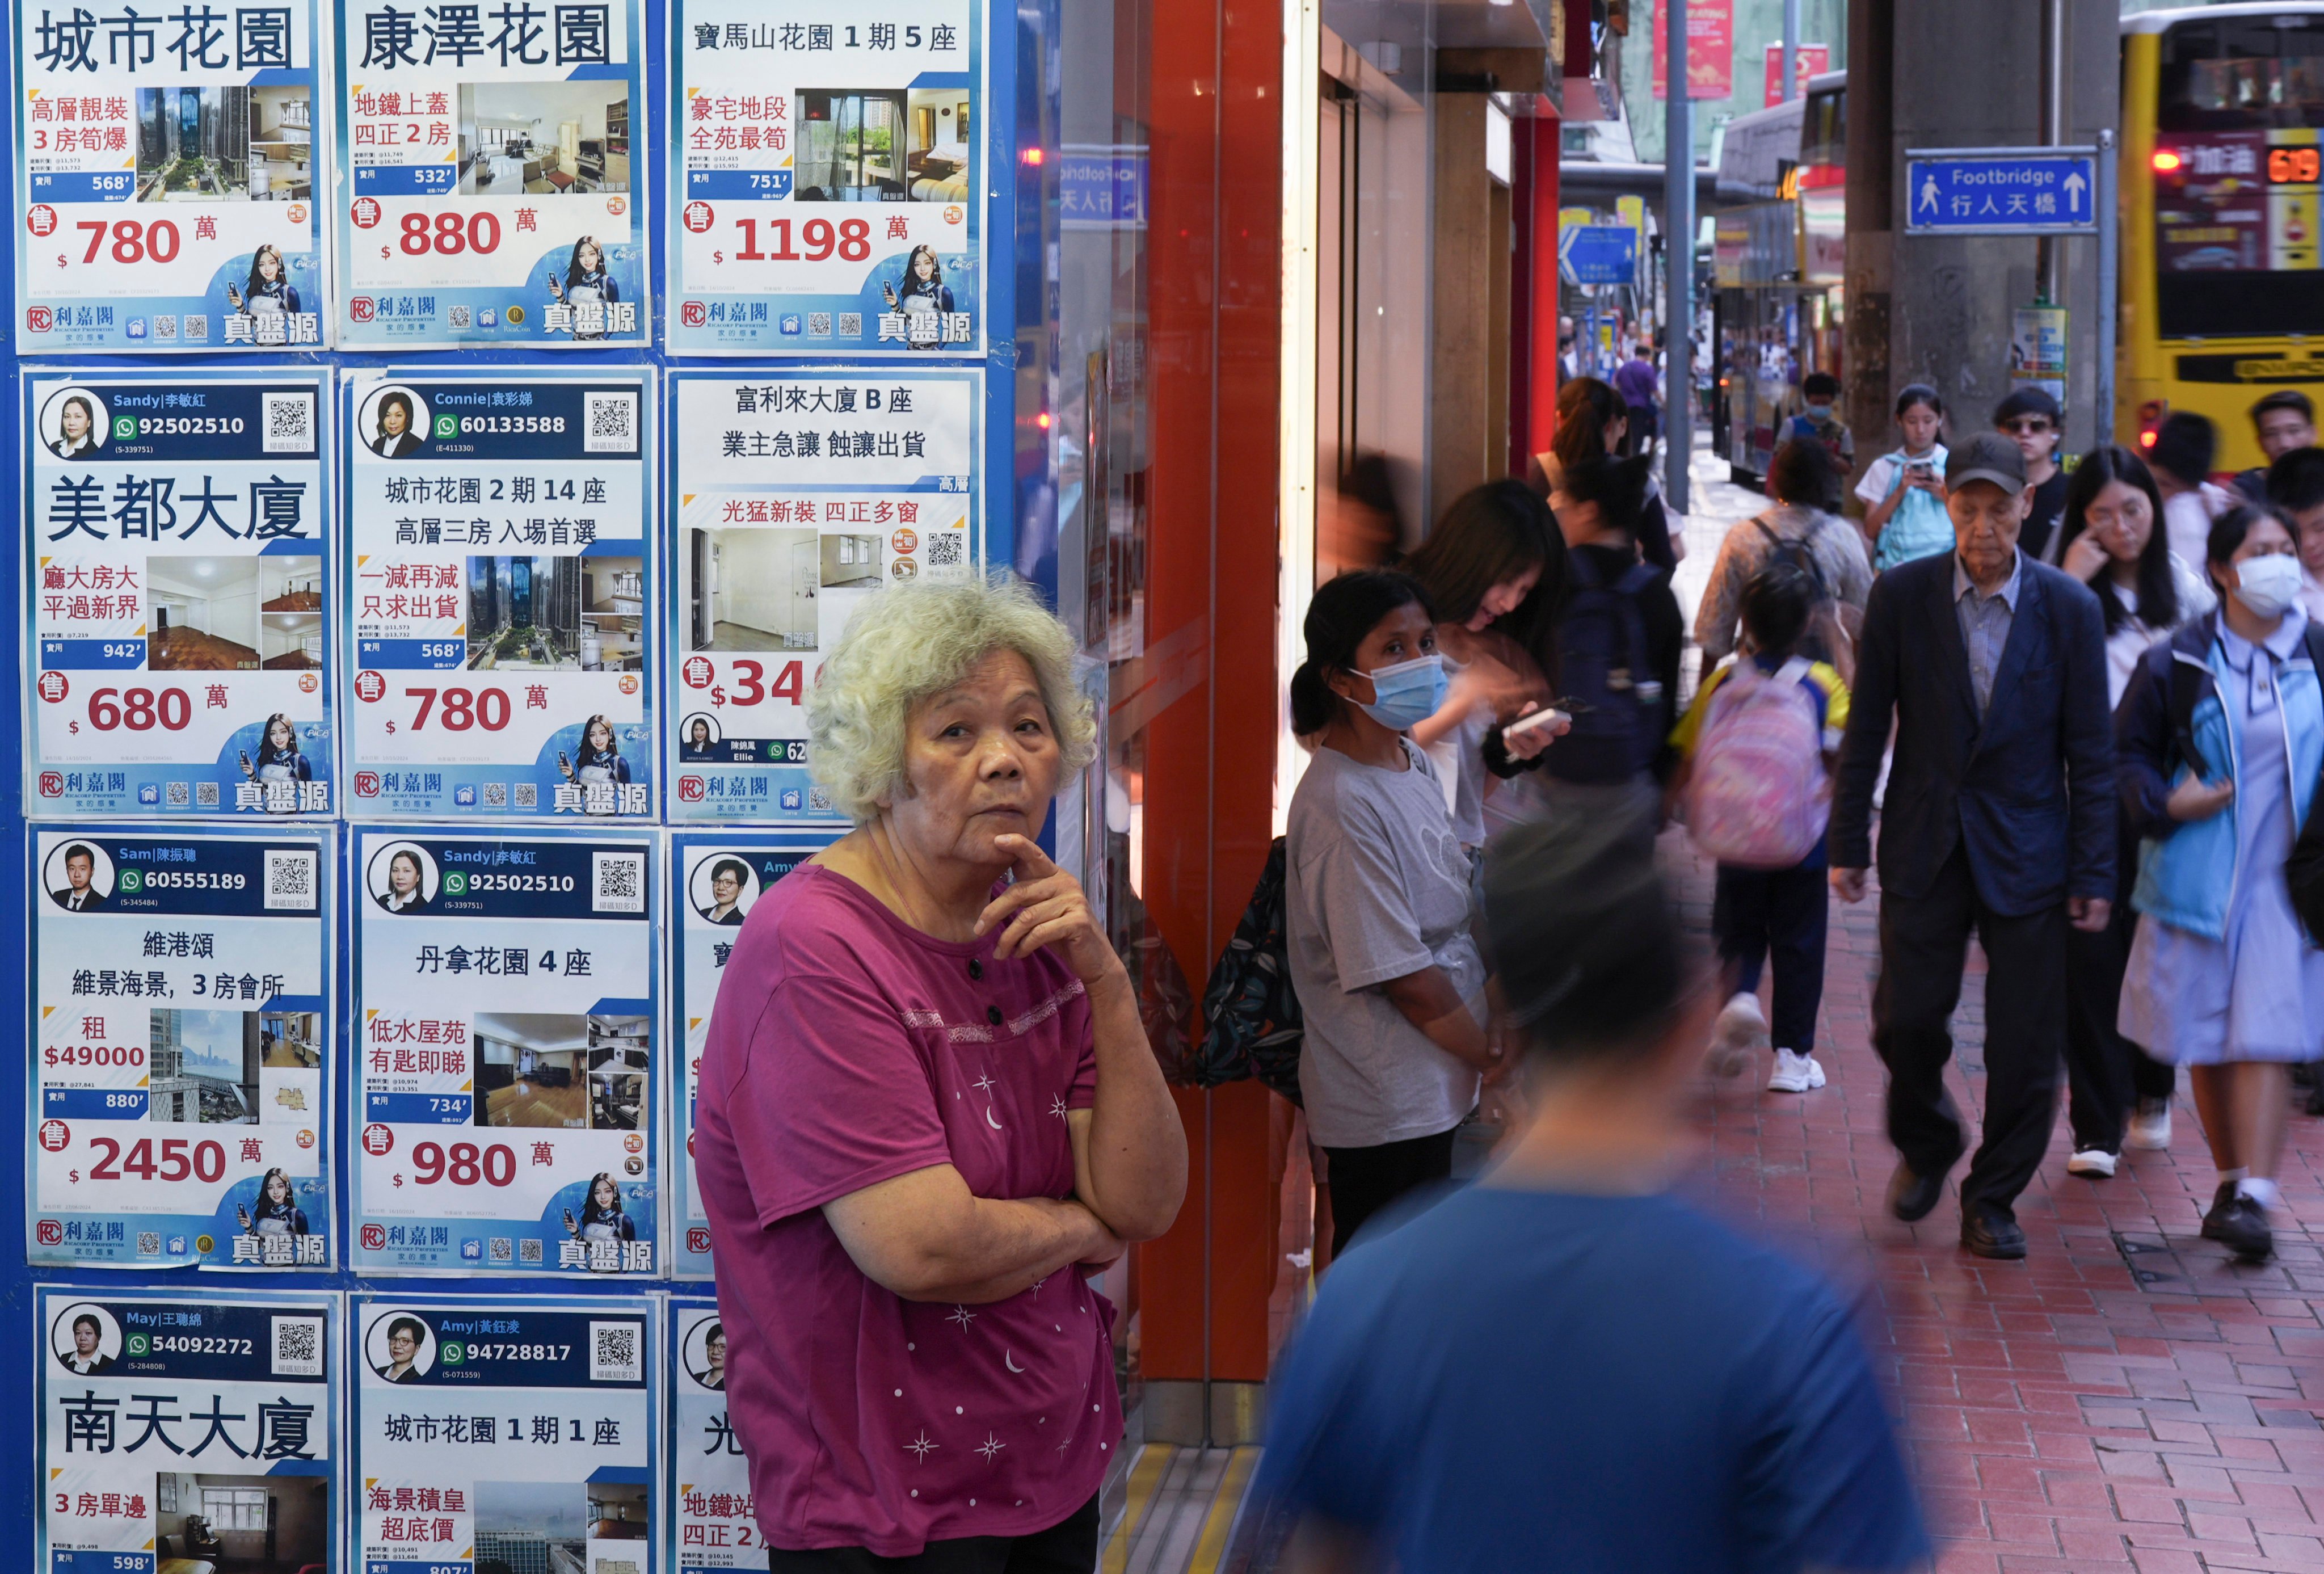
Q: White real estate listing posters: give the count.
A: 12